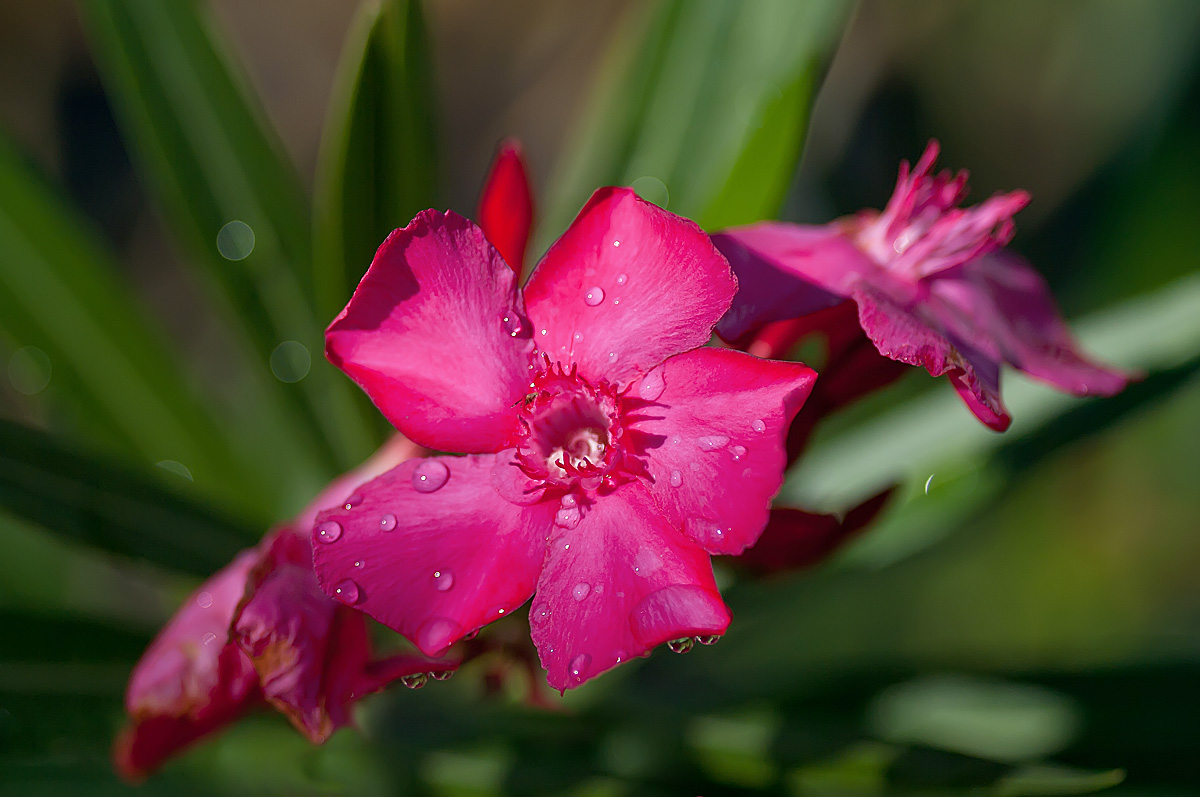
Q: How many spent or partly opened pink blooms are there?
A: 2